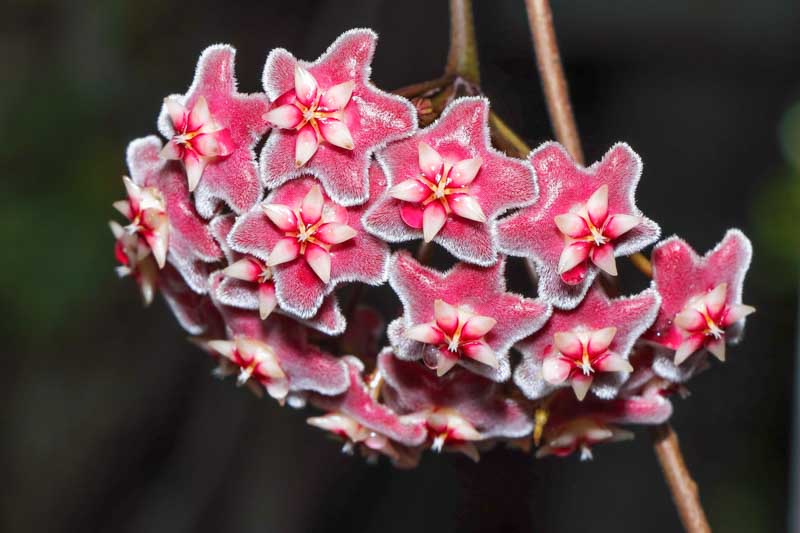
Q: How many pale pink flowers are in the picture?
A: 15